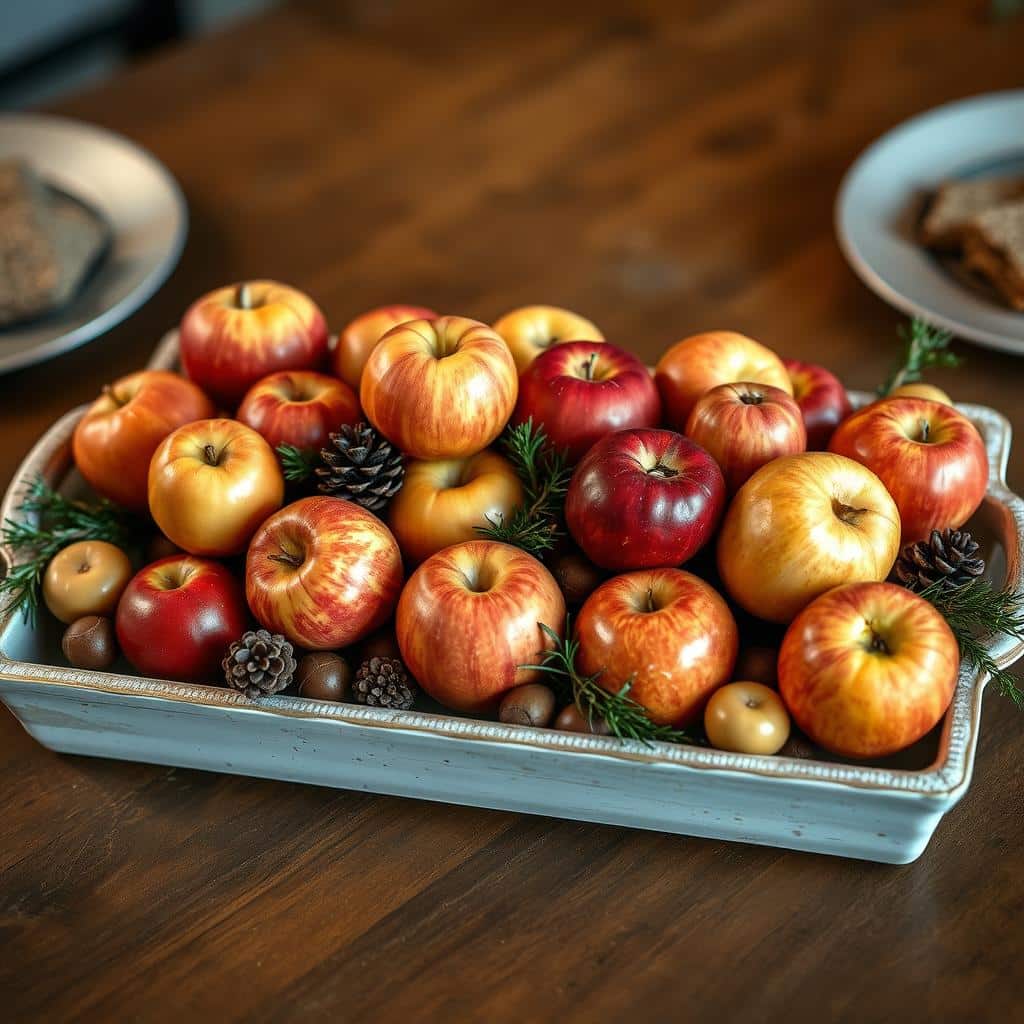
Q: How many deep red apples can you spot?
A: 4